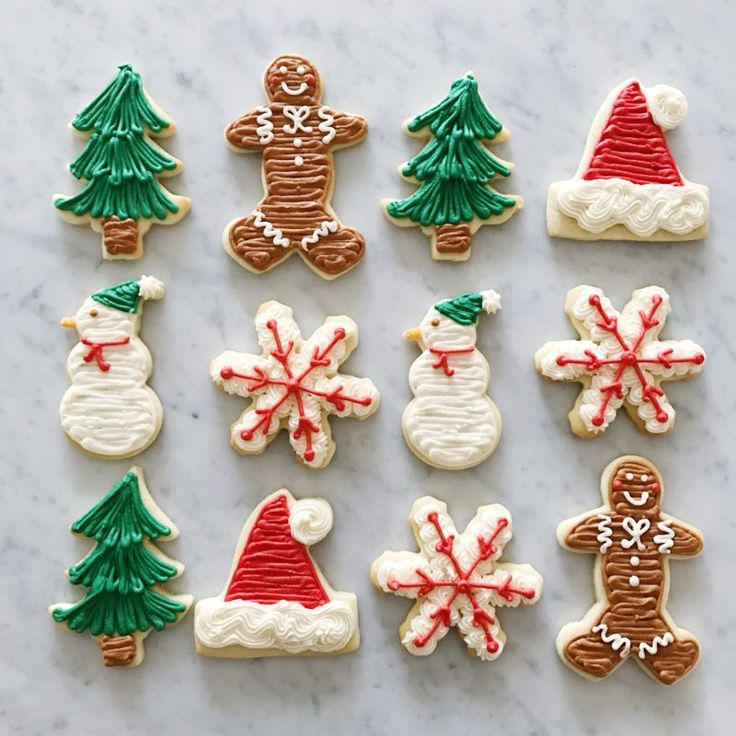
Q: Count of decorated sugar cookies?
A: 12